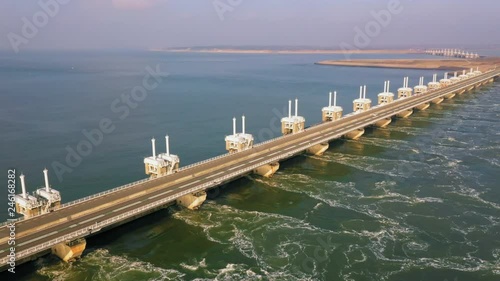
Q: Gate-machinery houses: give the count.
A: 15